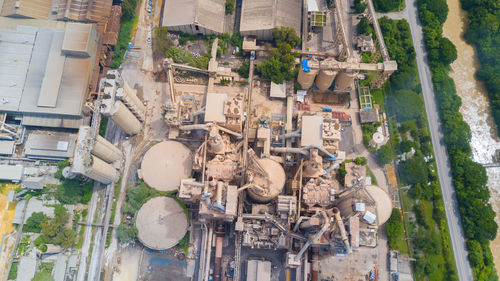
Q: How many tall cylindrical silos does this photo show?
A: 7